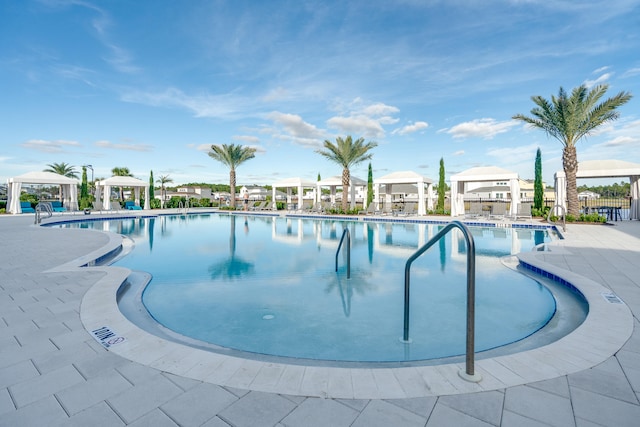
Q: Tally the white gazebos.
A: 7